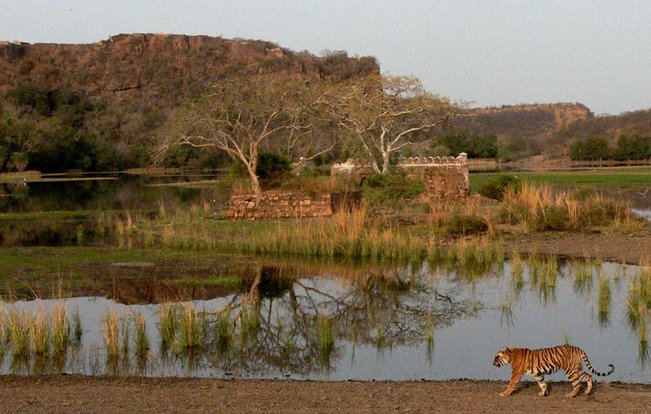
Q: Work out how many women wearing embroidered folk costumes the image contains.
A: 0